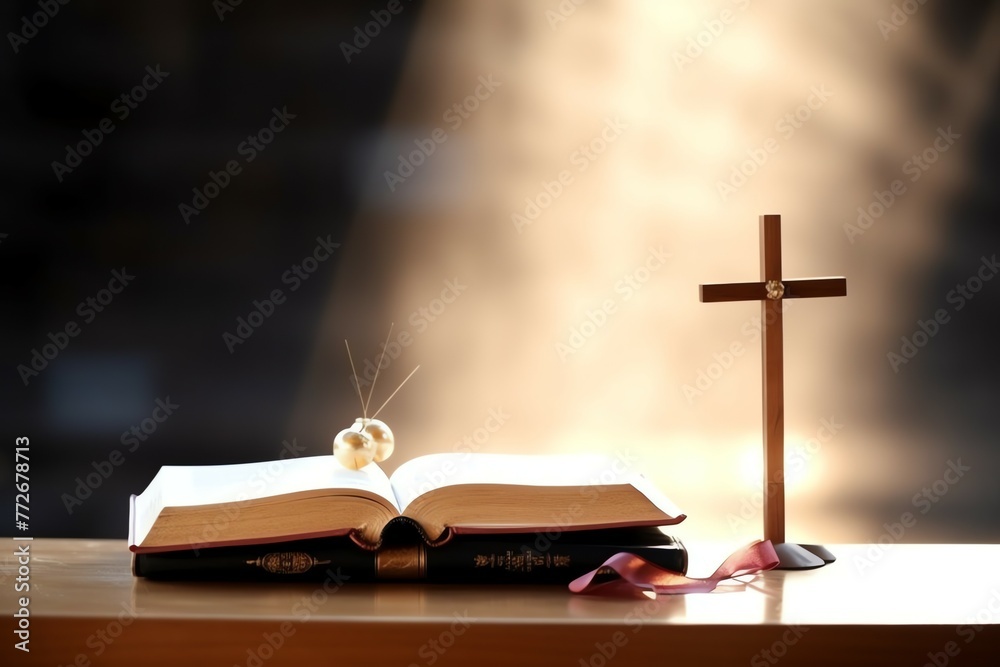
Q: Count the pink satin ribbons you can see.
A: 1